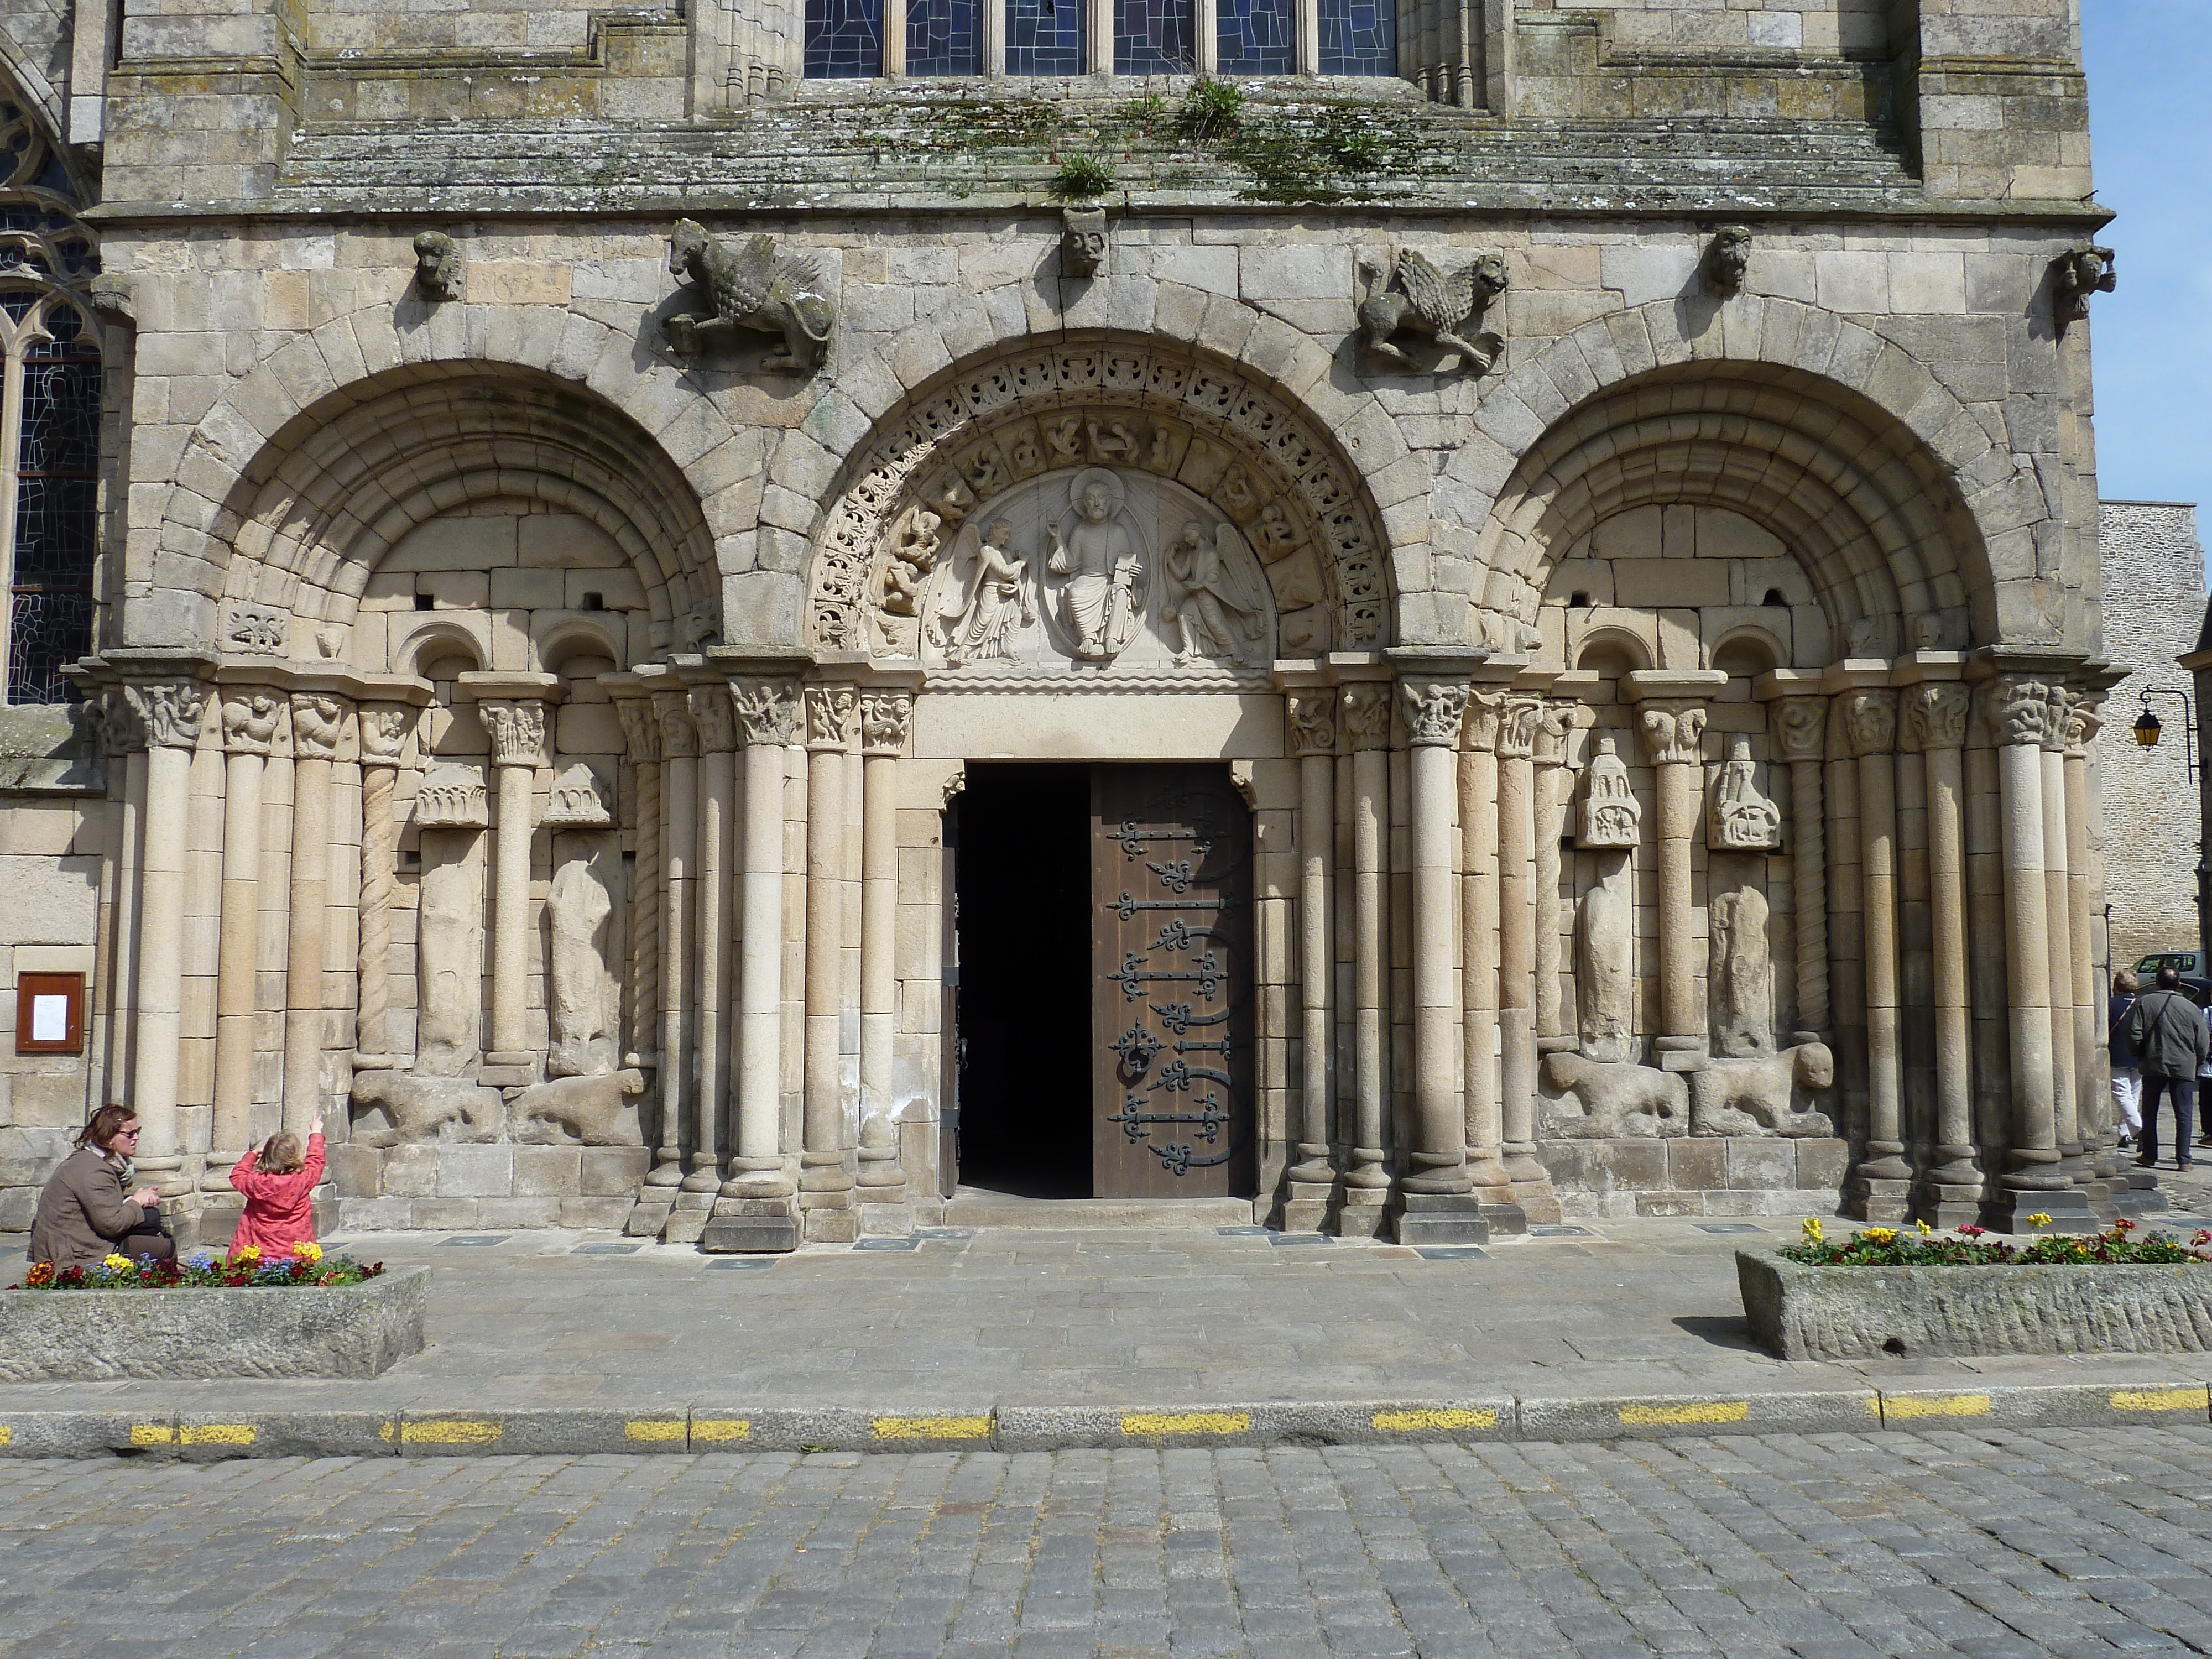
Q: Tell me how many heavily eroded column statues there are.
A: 4